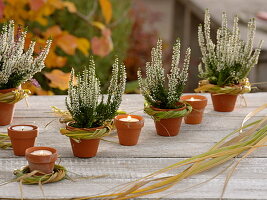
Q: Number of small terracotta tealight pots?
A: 4